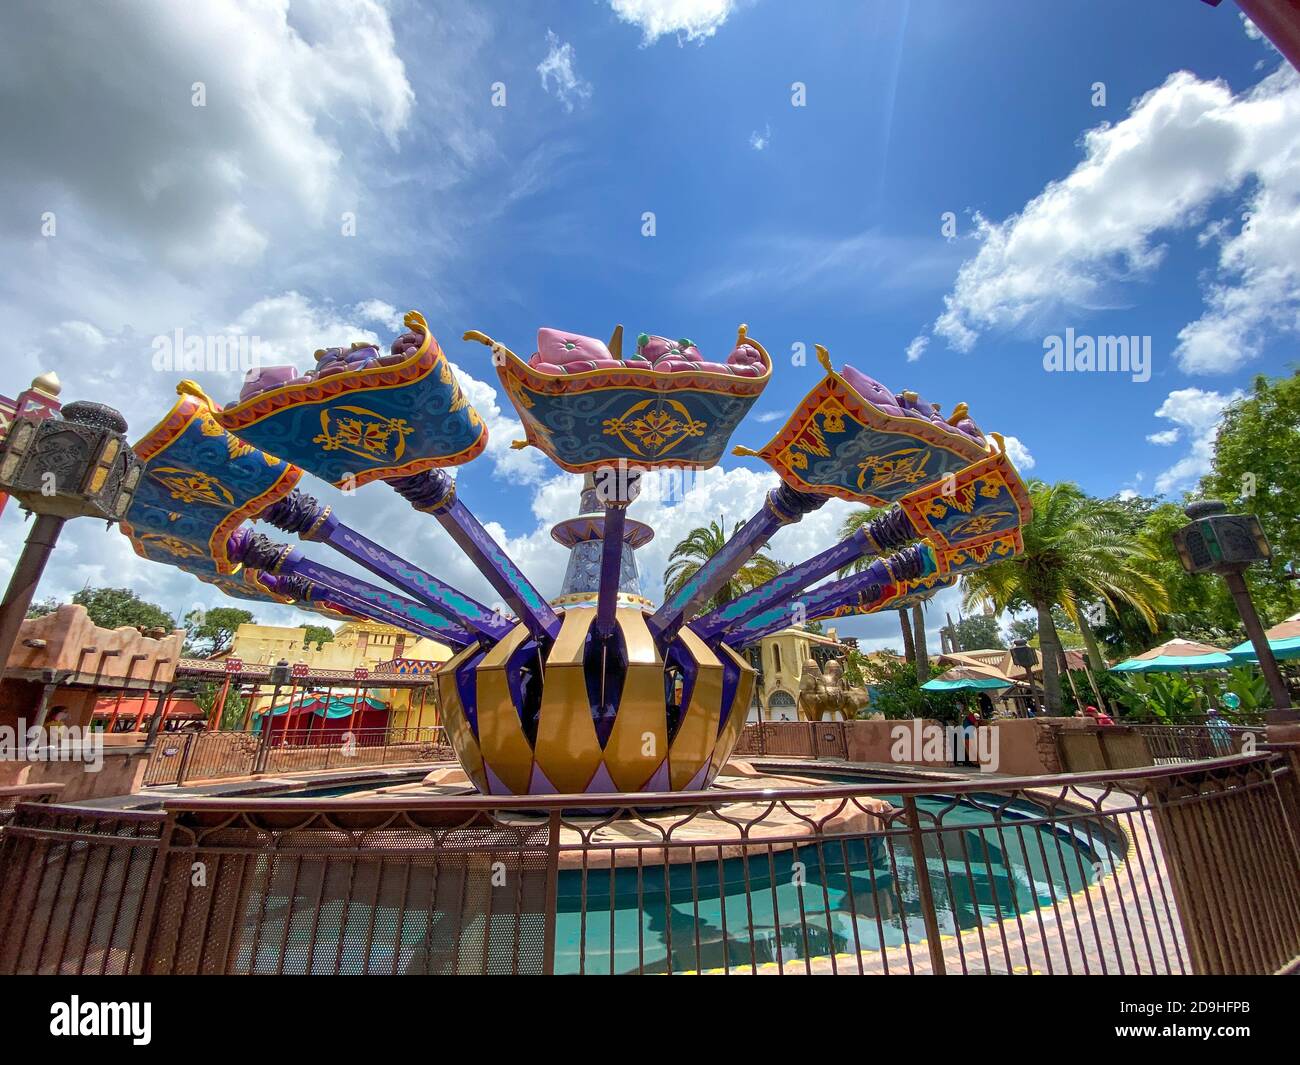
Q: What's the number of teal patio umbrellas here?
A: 3